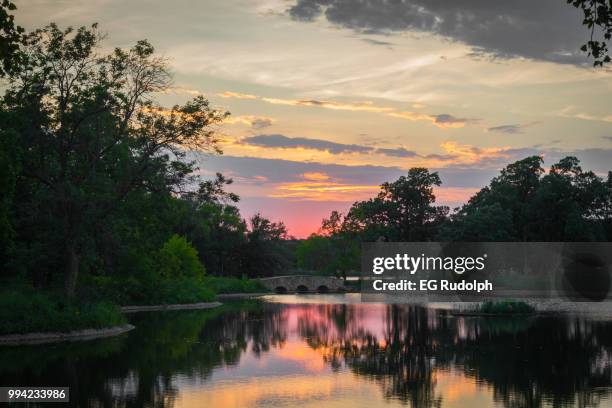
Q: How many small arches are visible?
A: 3